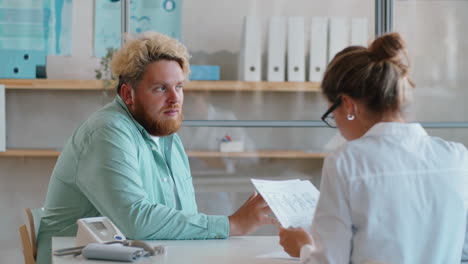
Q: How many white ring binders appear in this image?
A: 6